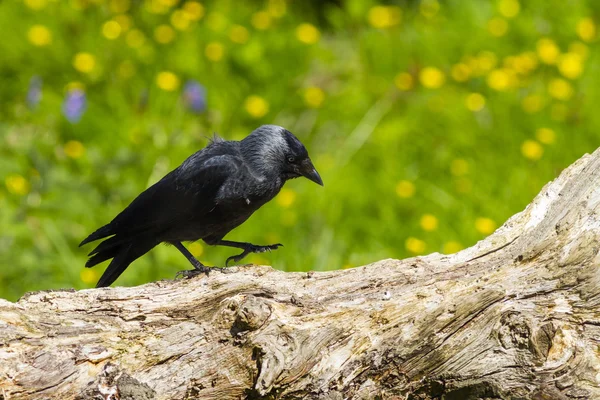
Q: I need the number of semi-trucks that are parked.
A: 0